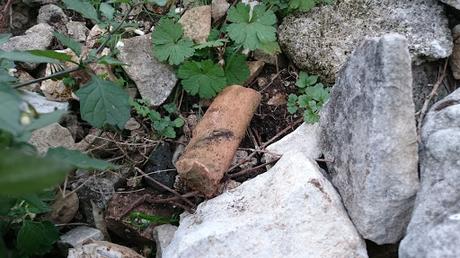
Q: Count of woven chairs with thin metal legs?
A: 0